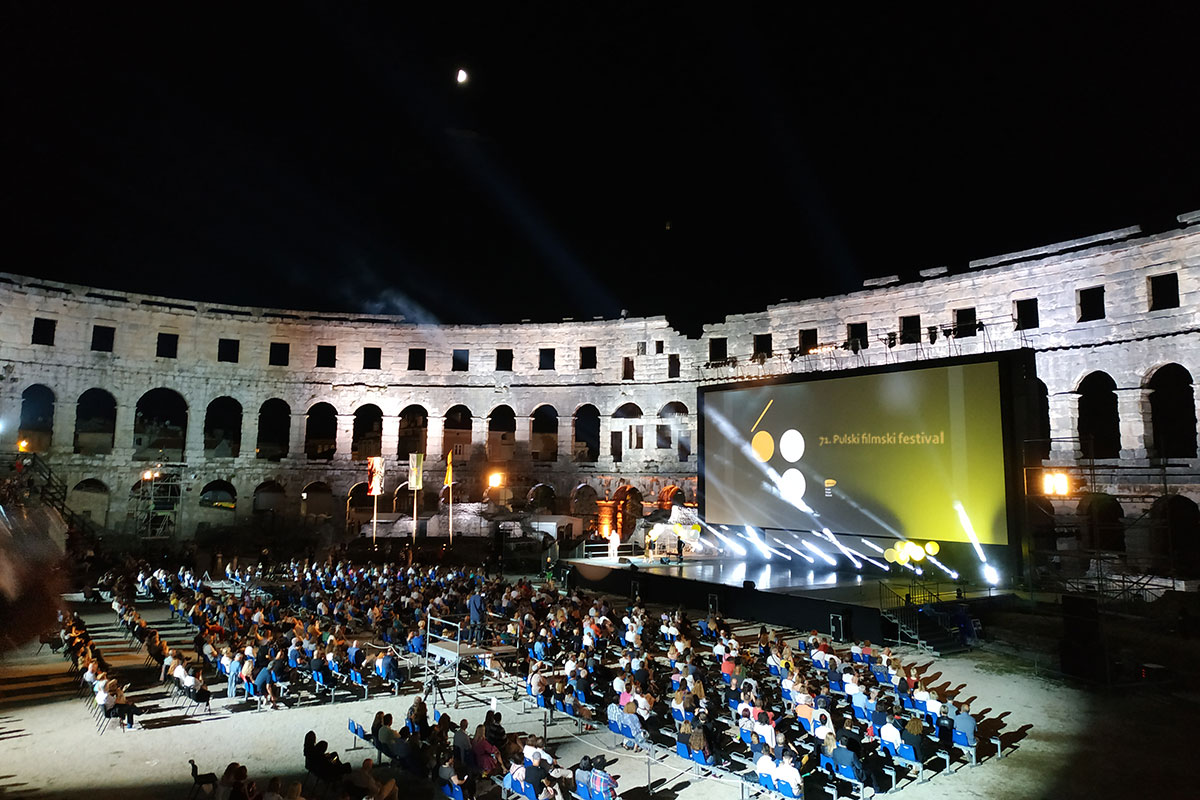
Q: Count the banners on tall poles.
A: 3